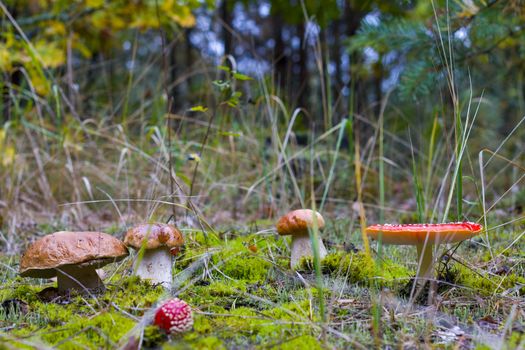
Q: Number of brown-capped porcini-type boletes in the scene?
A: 3